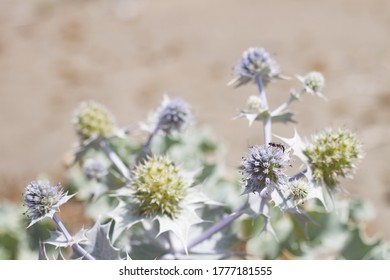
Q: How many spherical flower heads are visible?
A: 11